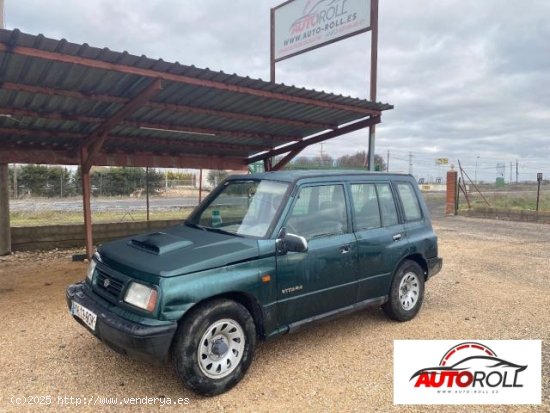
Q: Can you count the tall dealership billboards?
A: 1